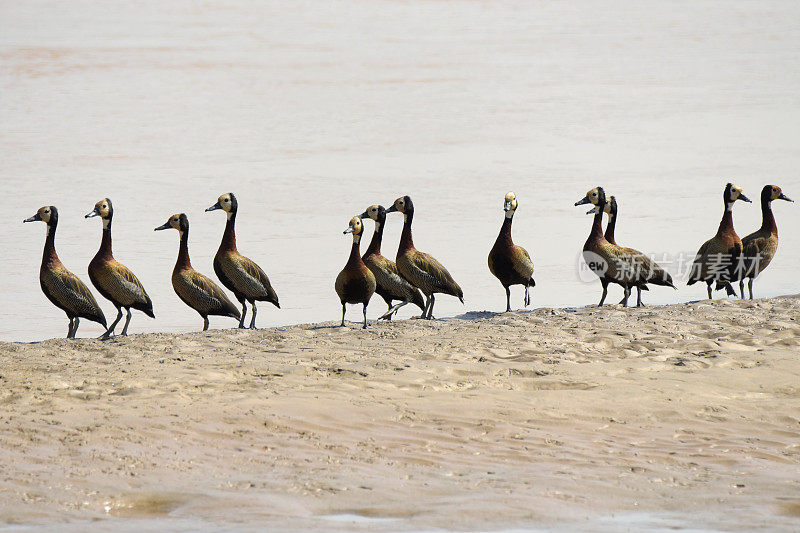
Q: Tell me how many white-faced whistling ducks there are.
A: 12